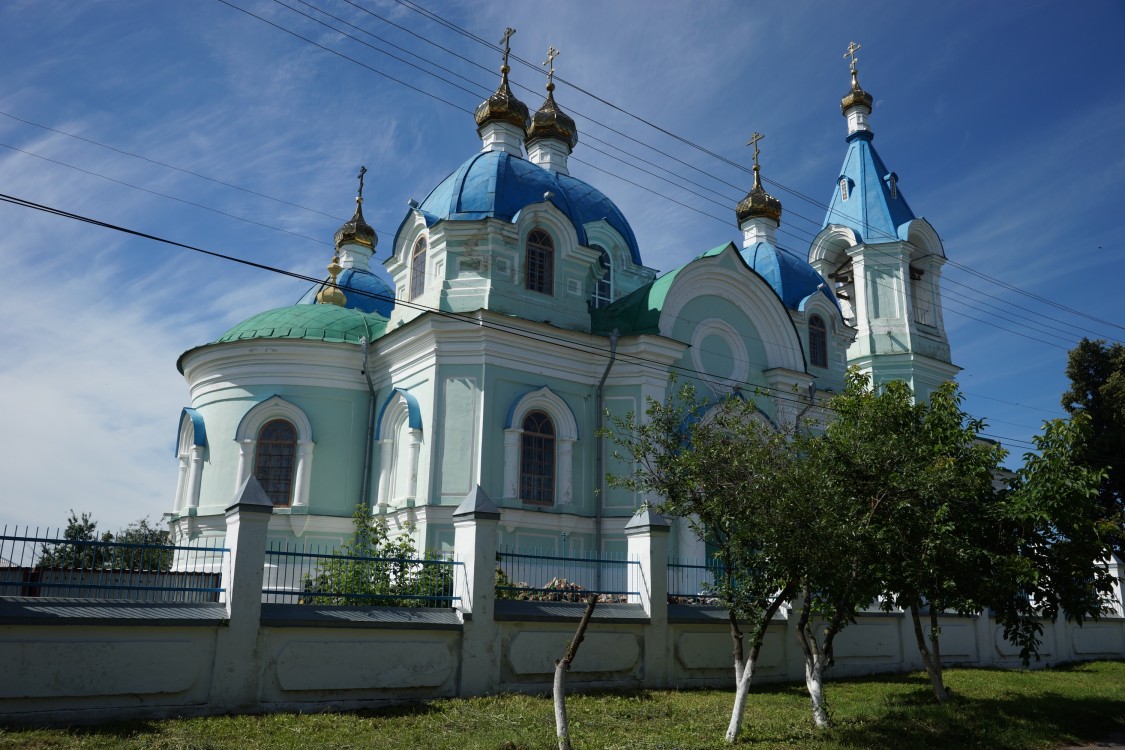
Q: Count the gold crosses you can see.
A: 5